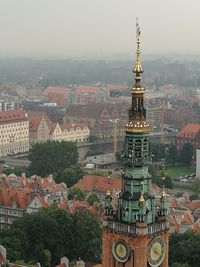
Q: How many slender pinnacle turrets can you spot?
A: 3